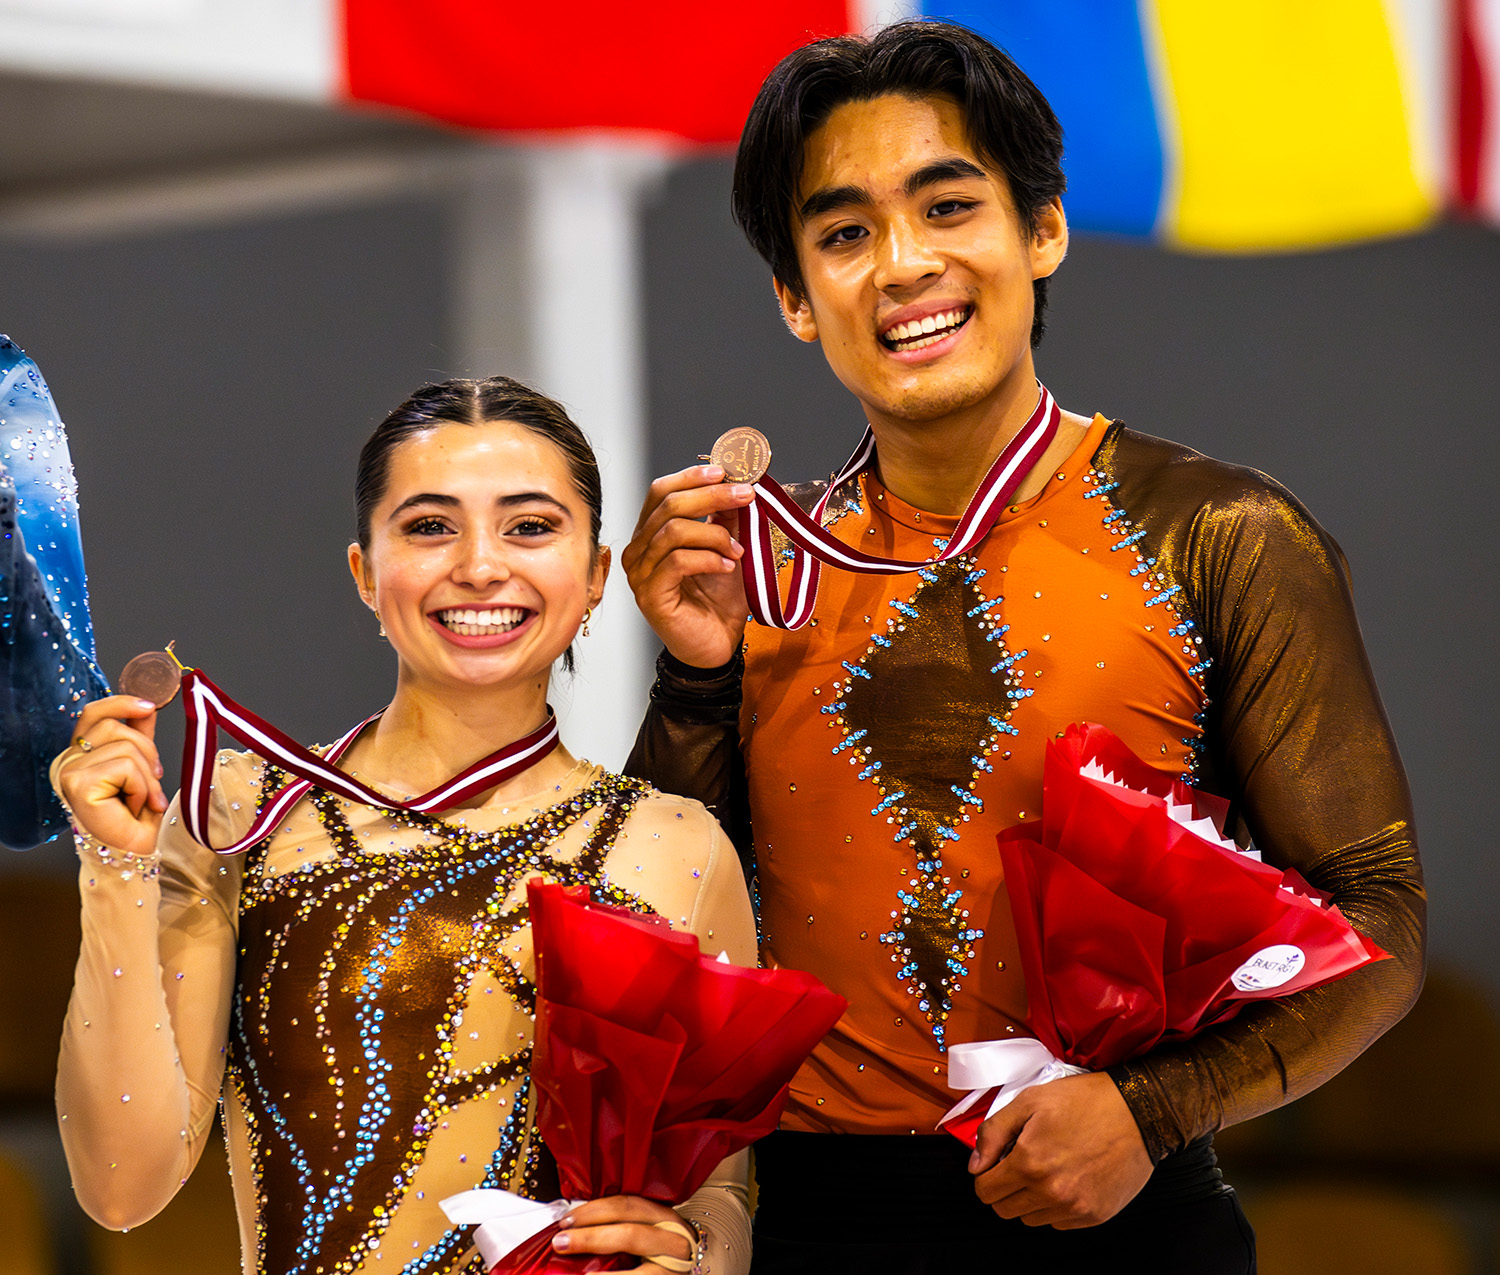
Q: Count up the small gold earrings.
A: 2